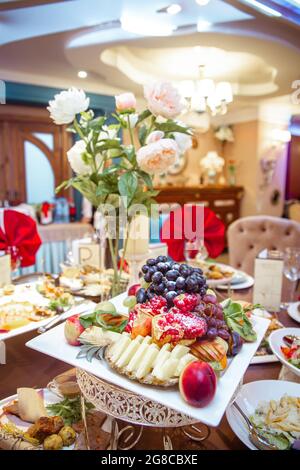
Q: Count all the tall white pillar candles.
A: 1